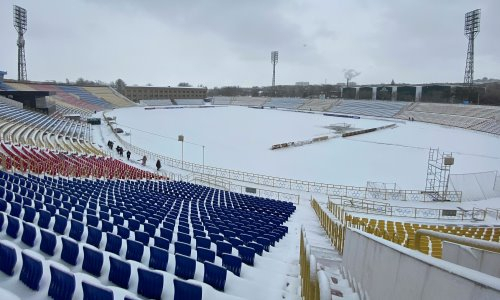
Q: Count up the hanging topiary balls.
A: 0